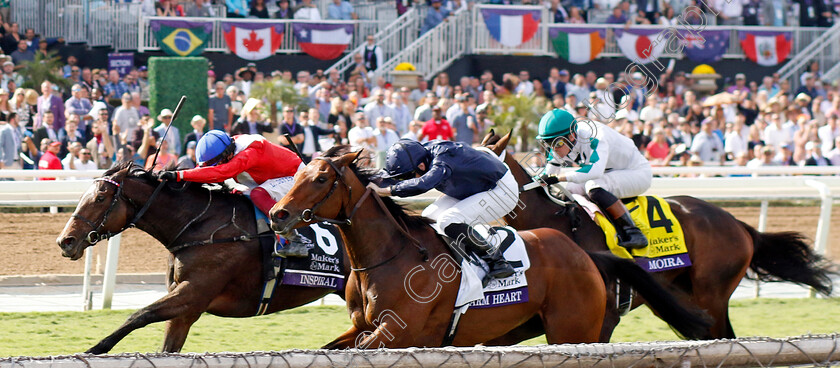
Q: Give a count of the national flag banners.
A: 8